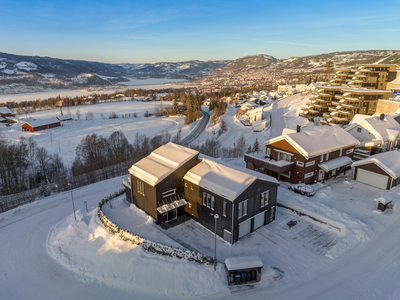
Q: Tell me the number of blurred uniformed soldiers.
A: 0